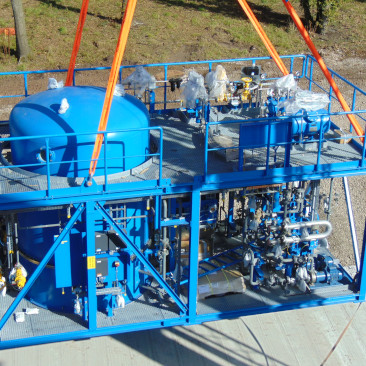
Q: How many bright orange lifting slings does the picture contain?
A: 4